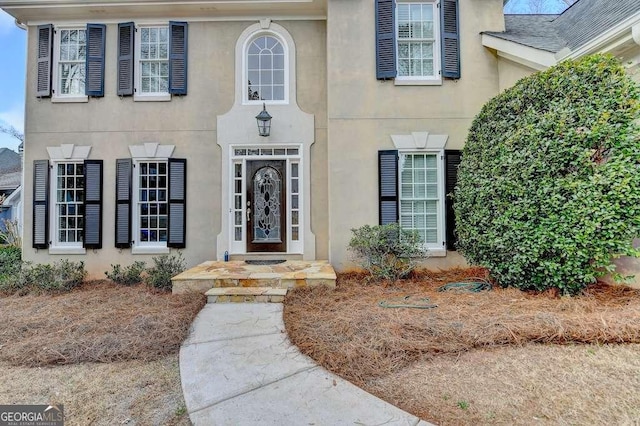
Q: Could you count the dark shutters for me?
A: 12